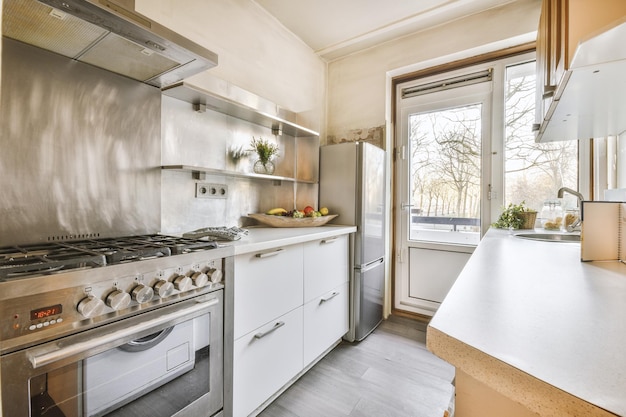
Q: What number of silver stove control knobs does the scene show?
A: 7